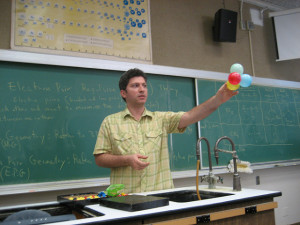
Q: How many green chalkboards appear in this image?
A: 2